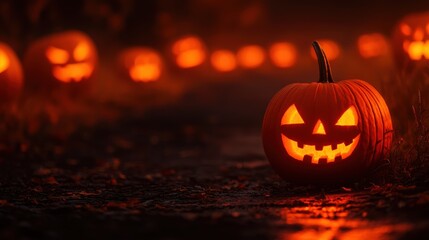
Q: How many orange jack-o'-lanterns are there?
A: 11